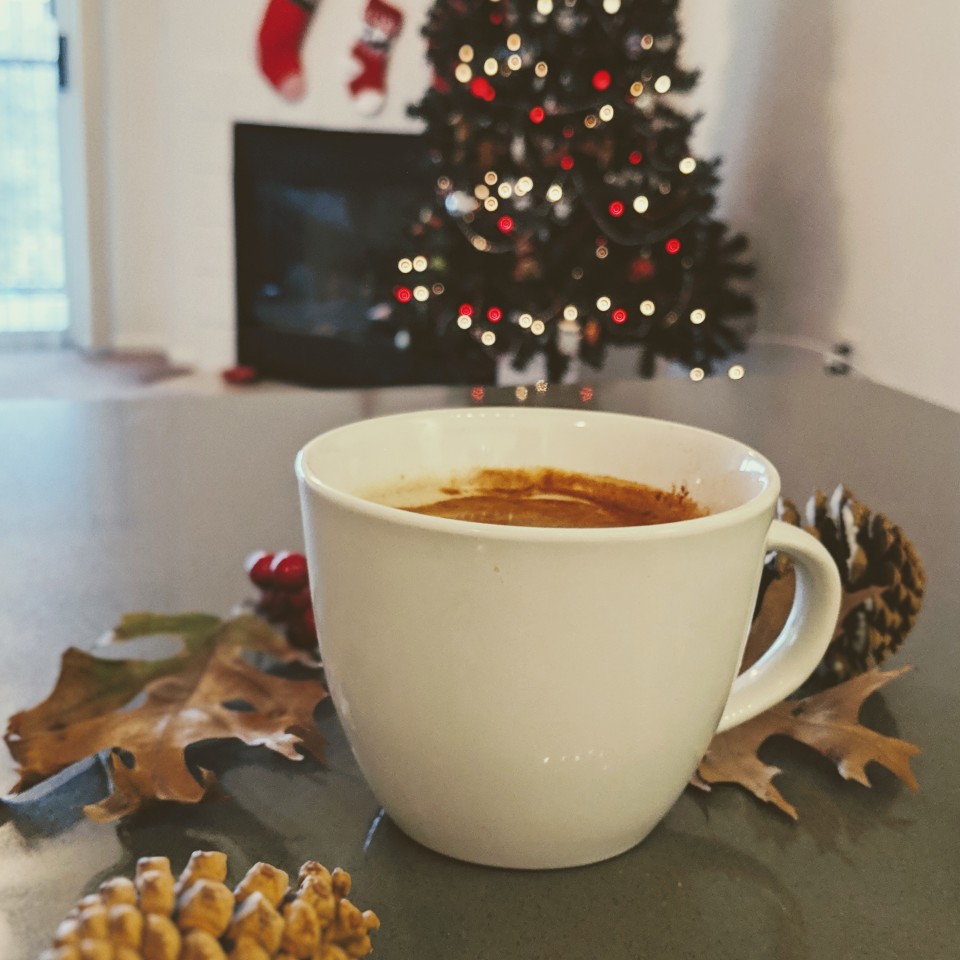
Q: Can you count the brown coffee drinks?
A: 1